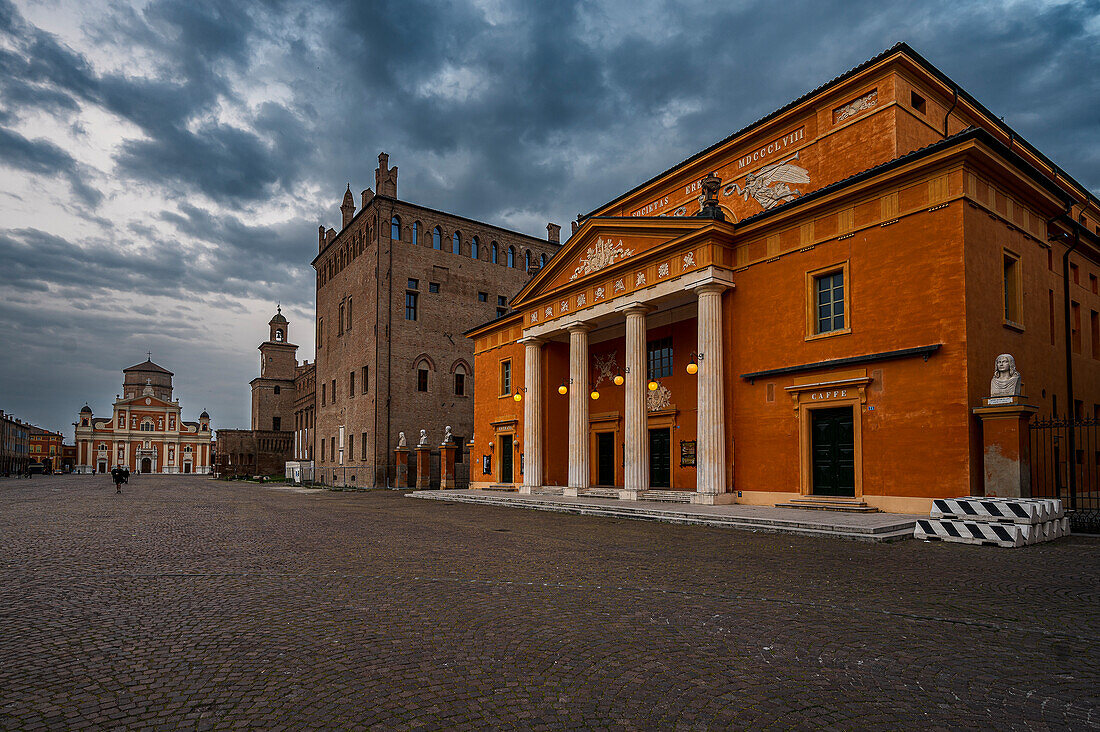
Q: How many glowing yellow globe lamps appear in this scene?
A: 6